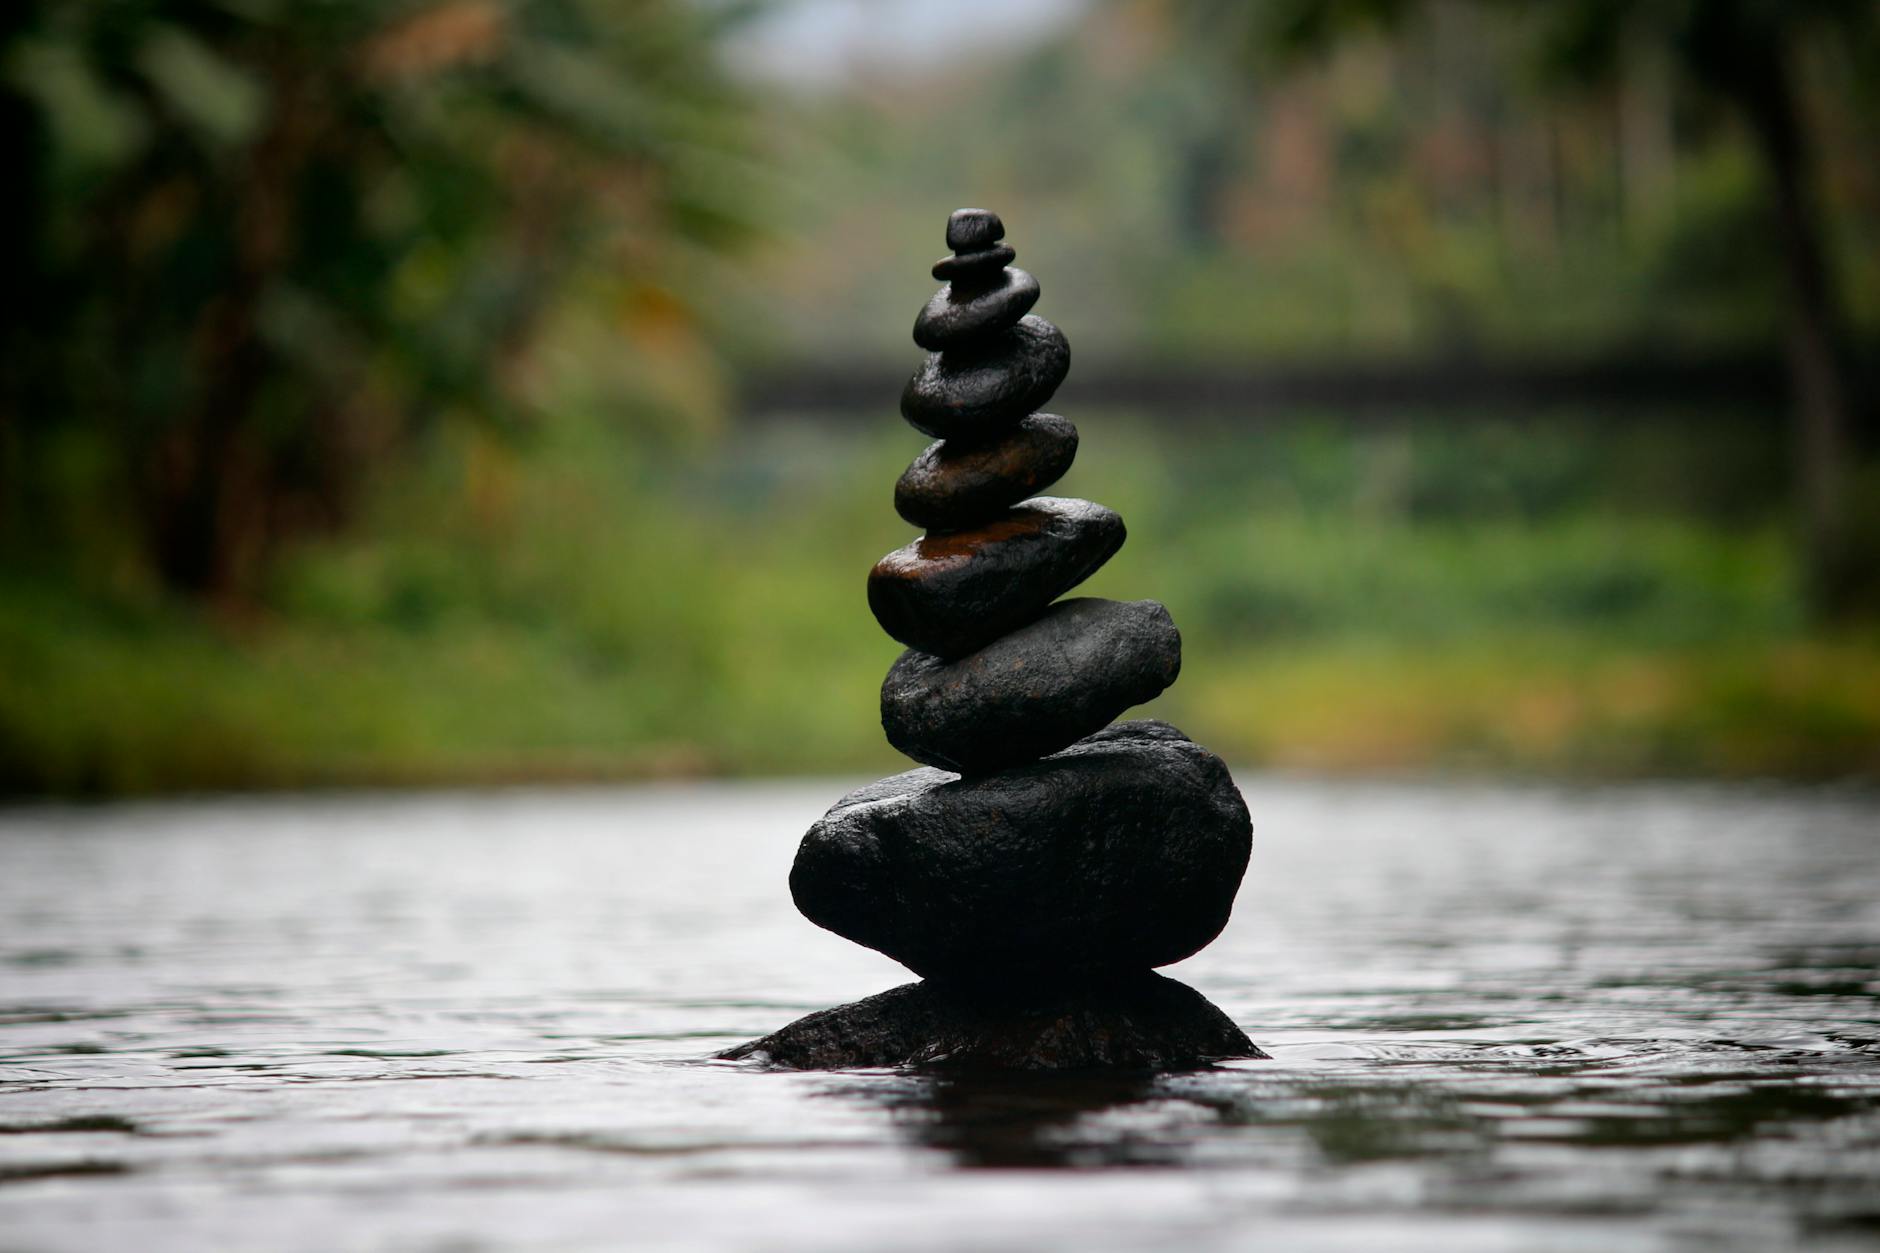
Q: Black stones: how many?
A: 9